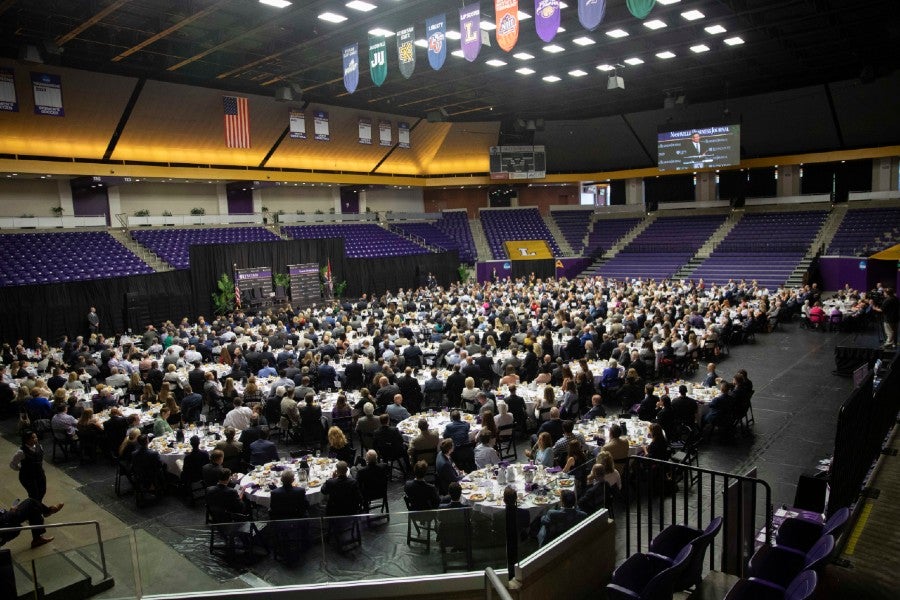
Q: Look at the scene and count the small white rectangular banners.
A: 7